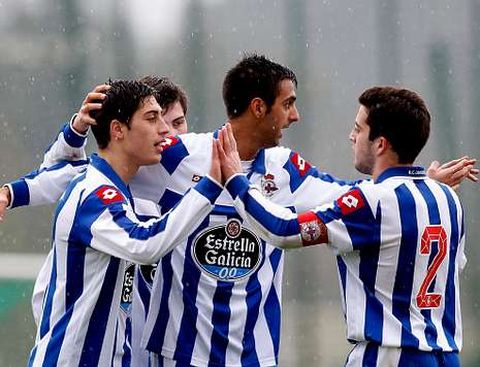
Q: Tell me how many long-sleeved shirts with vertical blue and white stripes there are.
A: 4